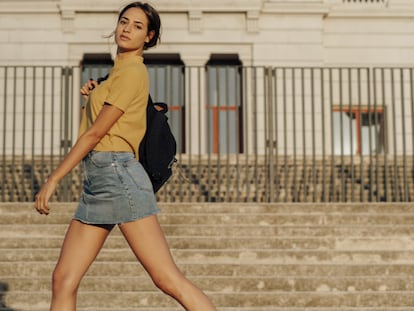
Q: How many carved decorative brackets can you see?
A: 3